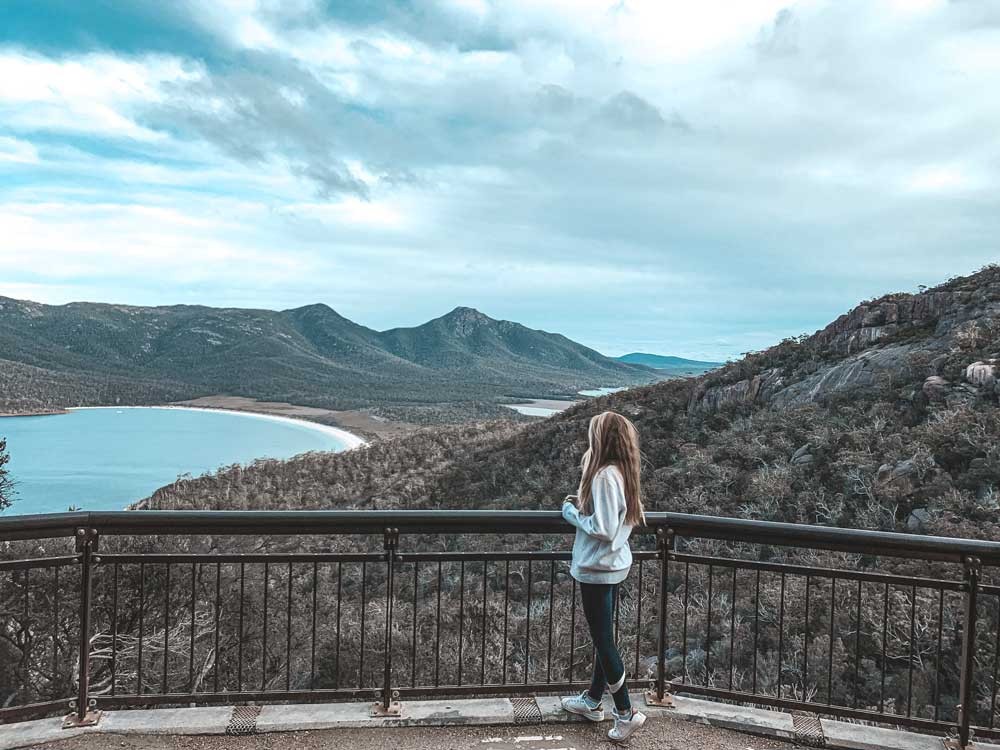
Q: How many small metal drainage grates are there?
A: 3